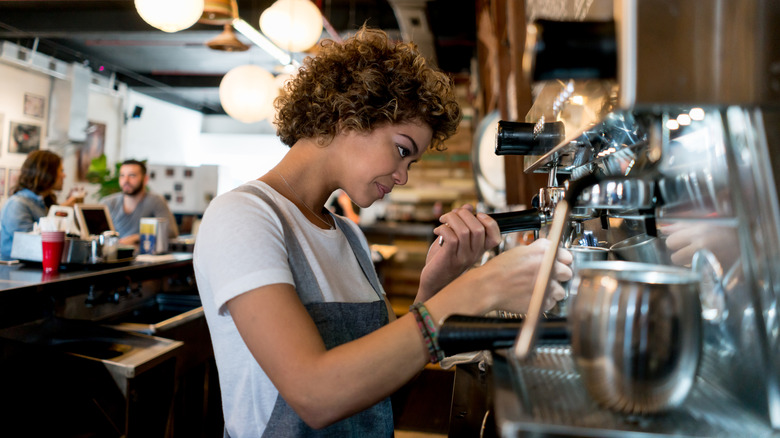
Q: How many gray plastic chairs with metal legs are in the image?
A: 0